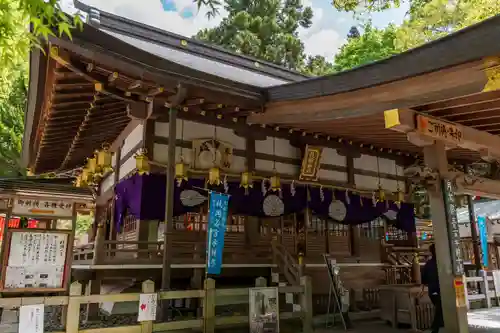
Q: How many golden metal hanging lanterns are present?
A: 11